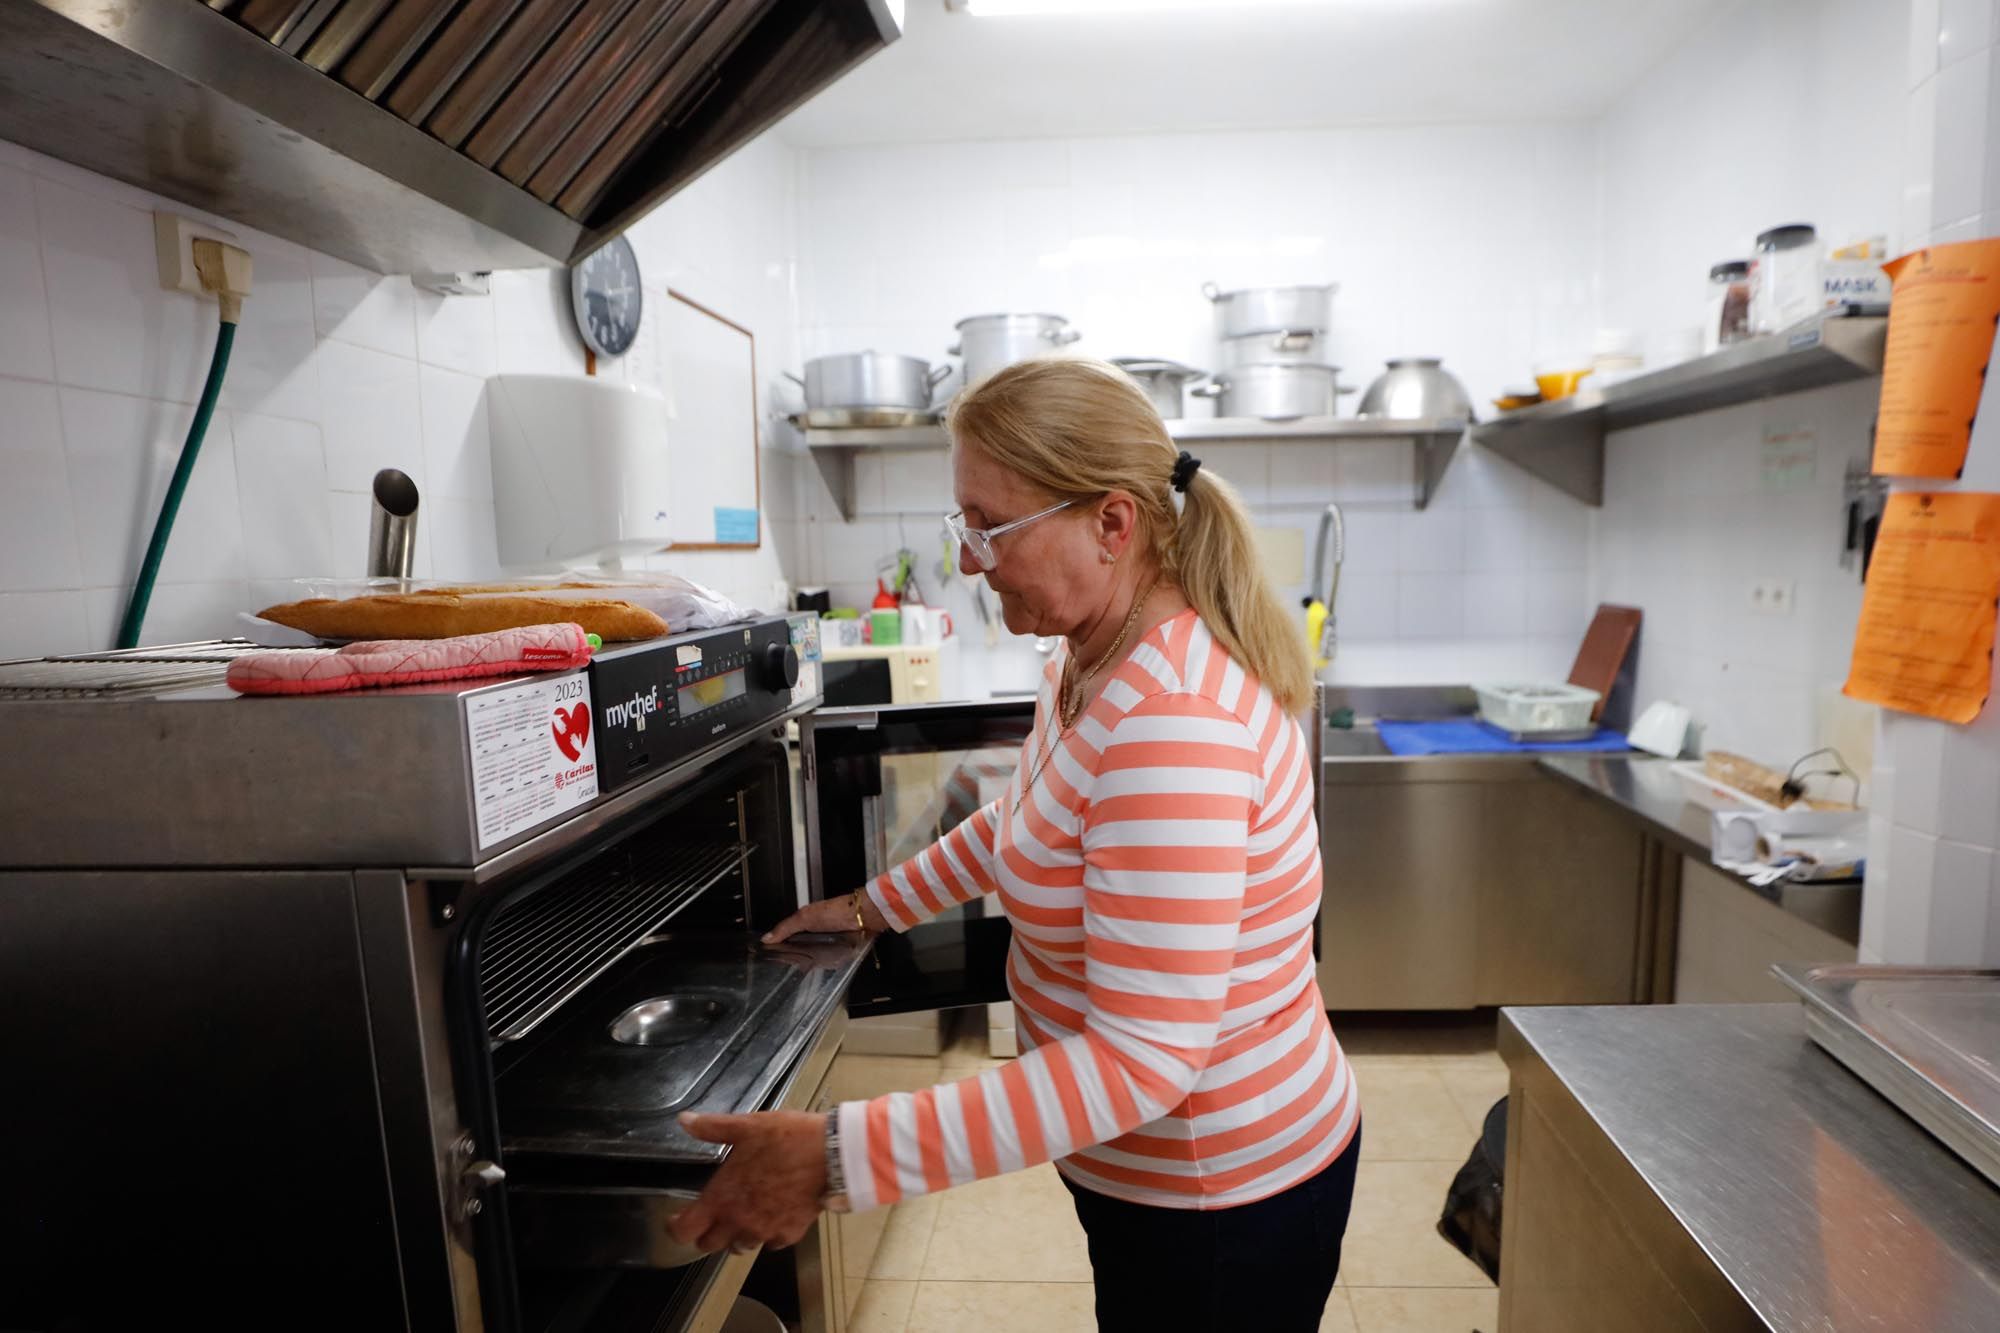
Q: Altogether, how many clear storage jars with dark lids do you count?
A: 2